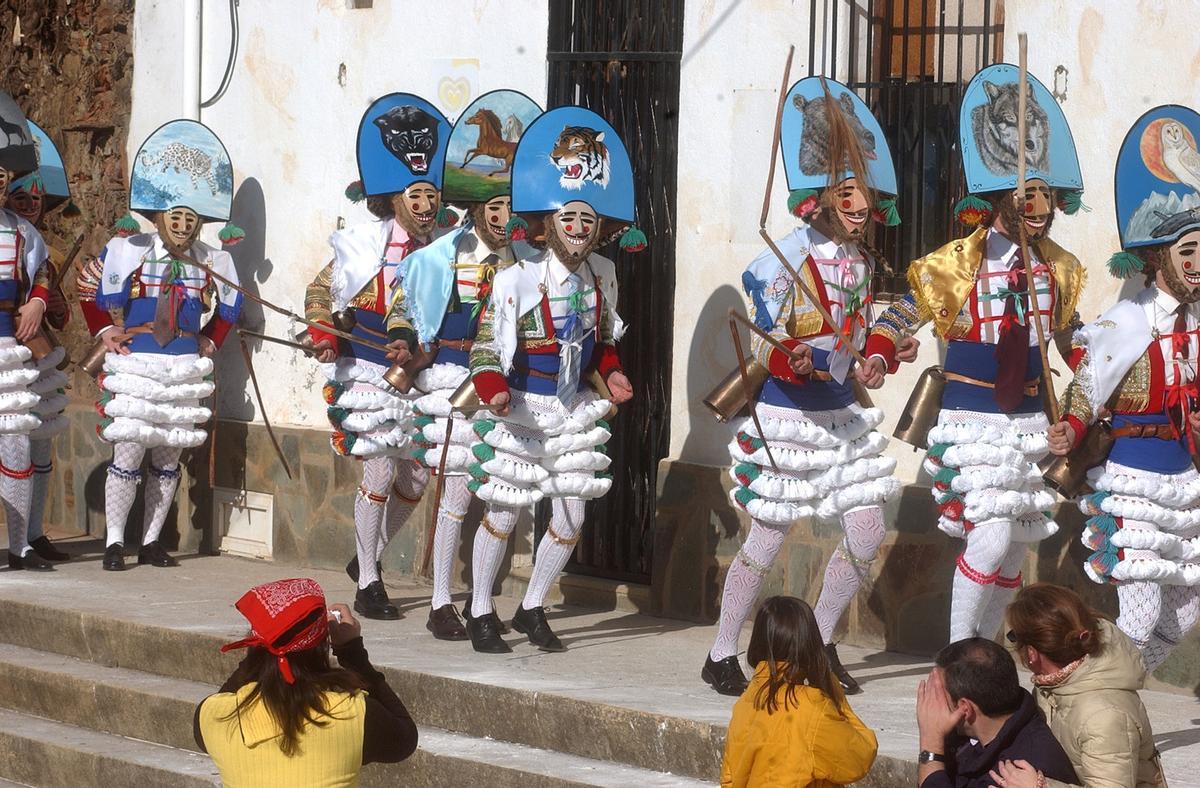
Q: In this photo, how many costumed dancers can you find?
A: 9